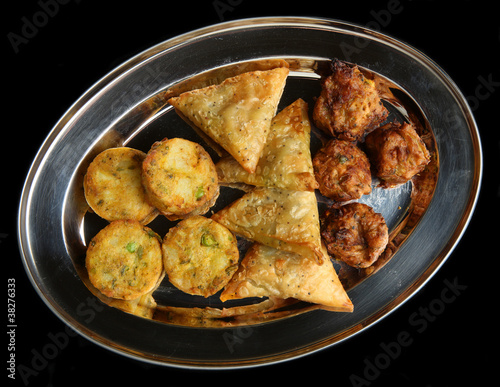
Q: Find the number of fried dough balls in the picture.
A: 4